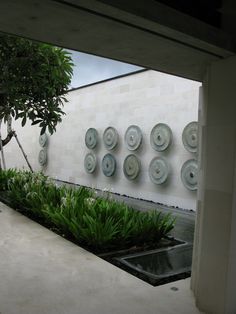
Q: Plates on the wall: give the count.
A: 12